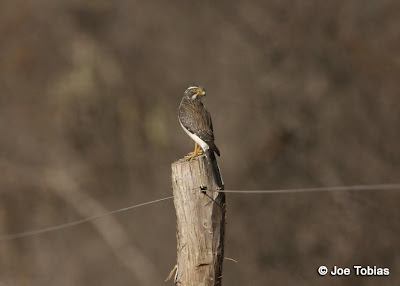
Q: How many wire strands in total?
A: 1